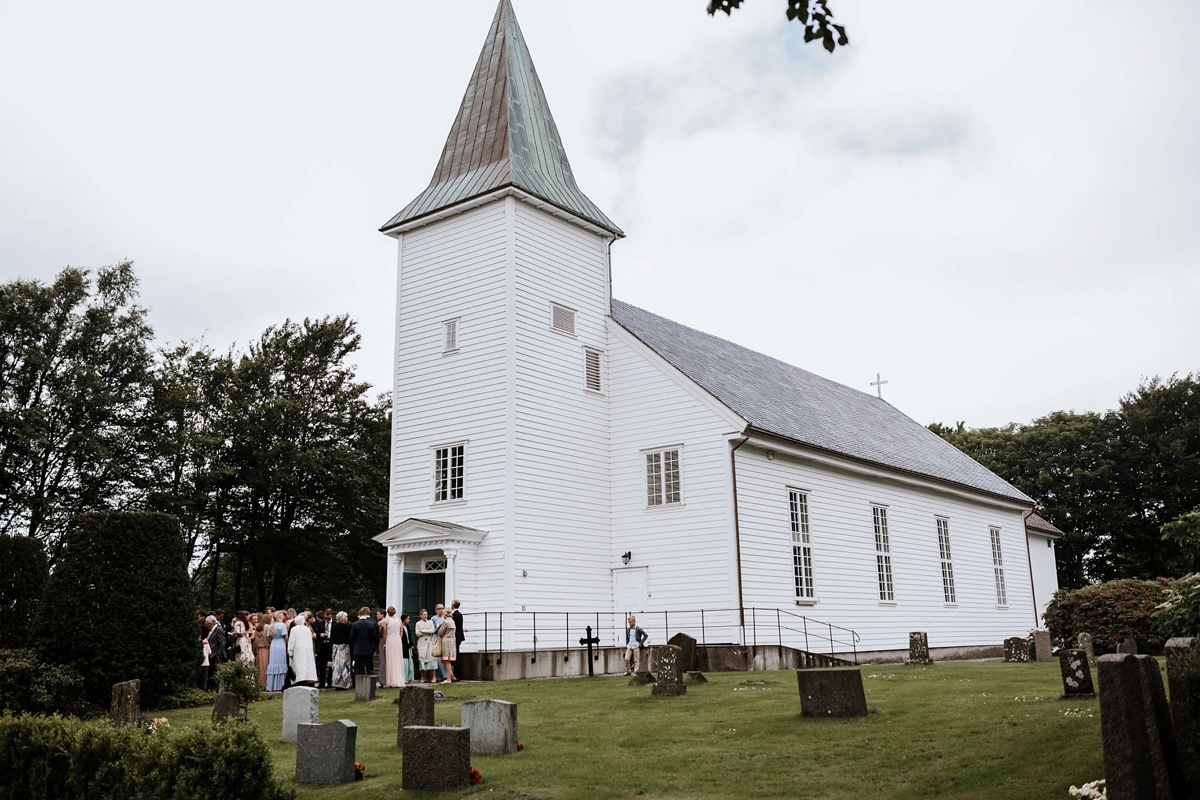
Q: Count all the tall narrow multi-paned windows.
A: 4